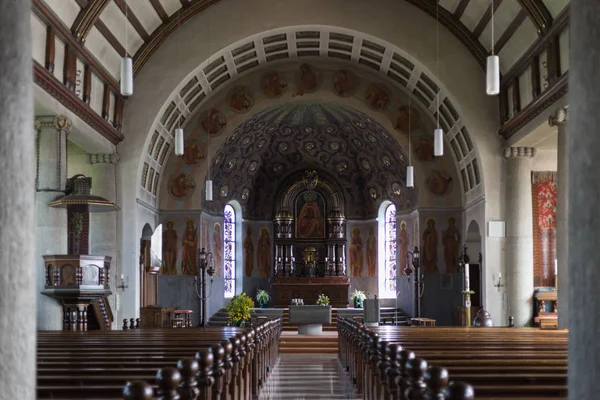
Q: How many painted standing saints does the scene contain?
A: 10